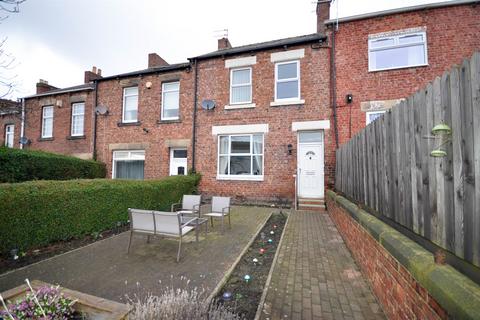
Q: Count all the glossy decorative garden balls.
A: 7